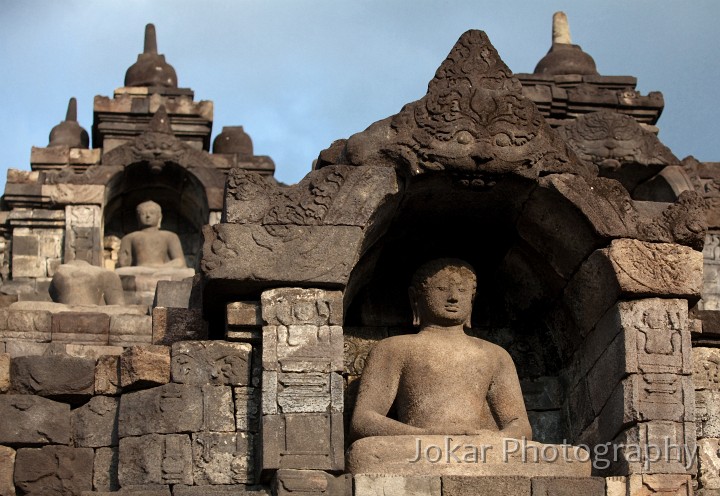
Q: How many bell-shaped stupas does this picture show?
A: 4